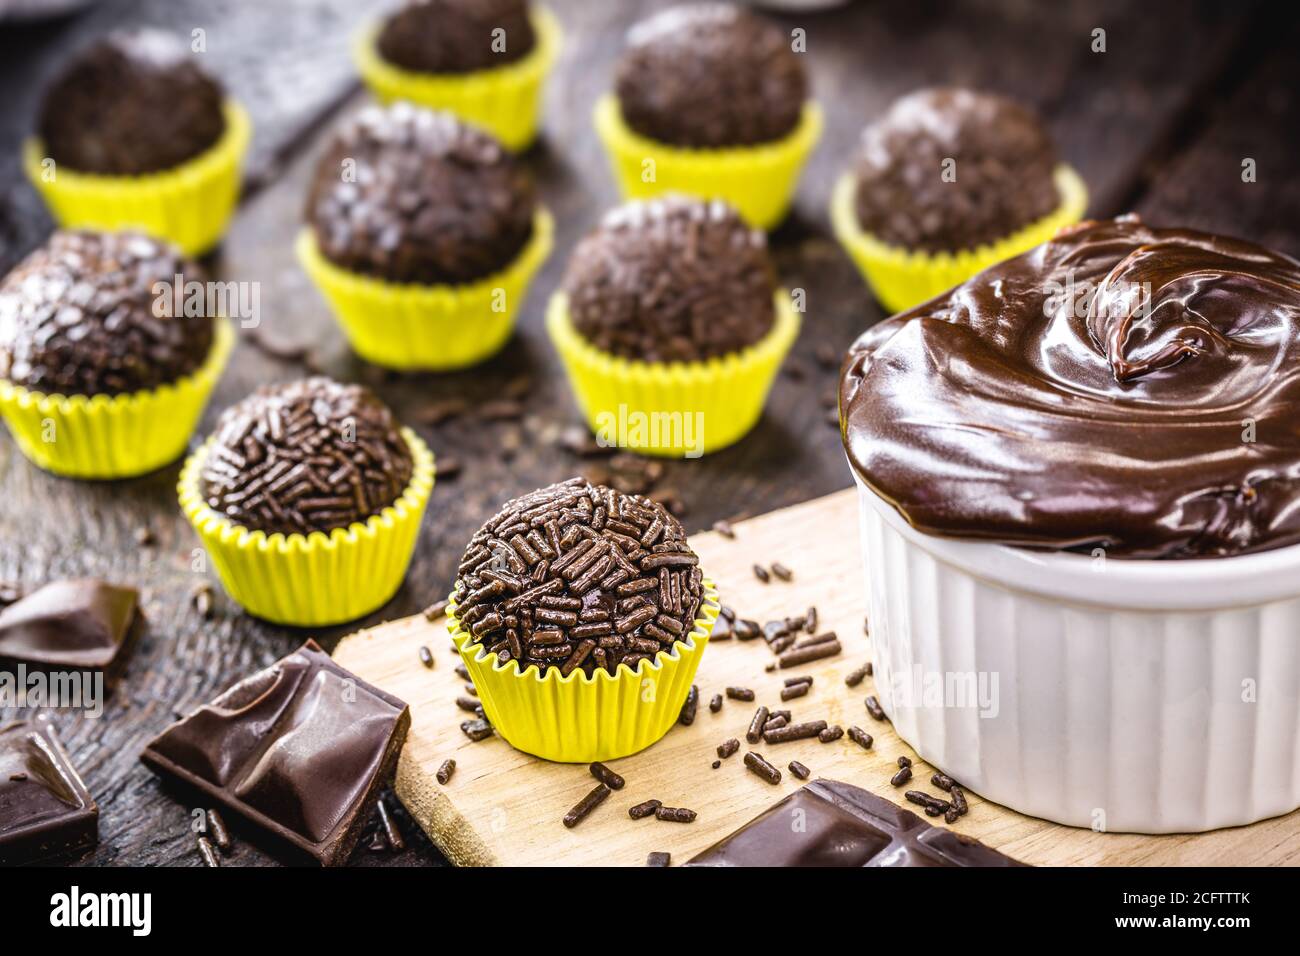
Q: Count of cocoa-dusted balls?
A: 9